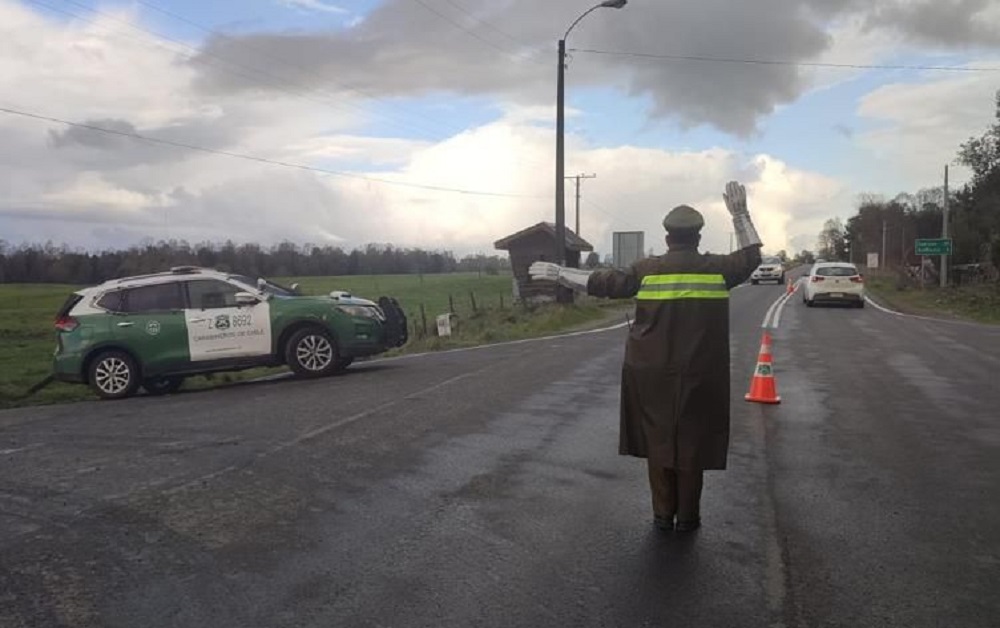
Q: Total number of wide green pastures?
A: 1